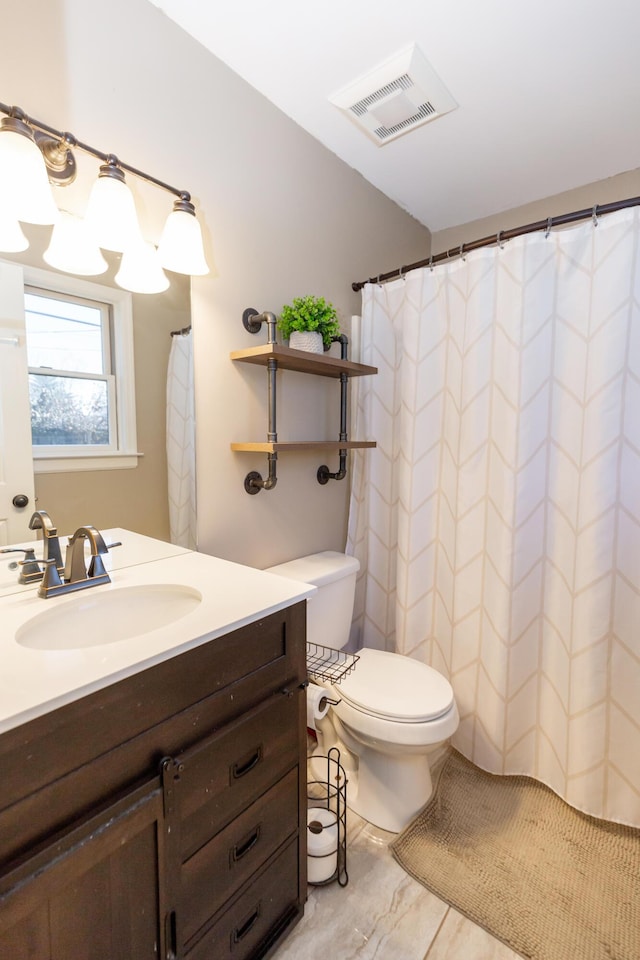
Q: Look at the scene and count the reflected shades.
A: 3